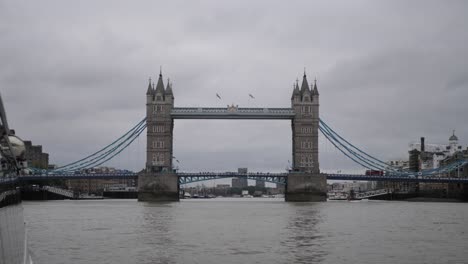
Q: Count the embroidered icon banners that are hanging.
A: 0